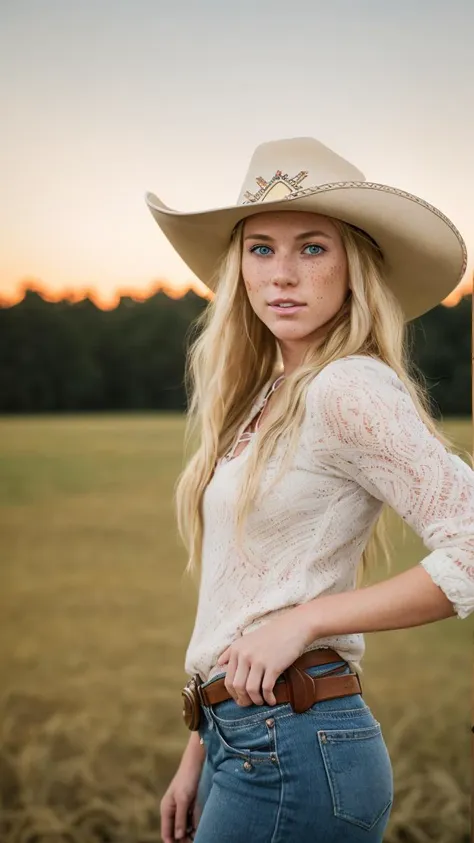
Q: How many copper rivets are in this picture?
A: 4